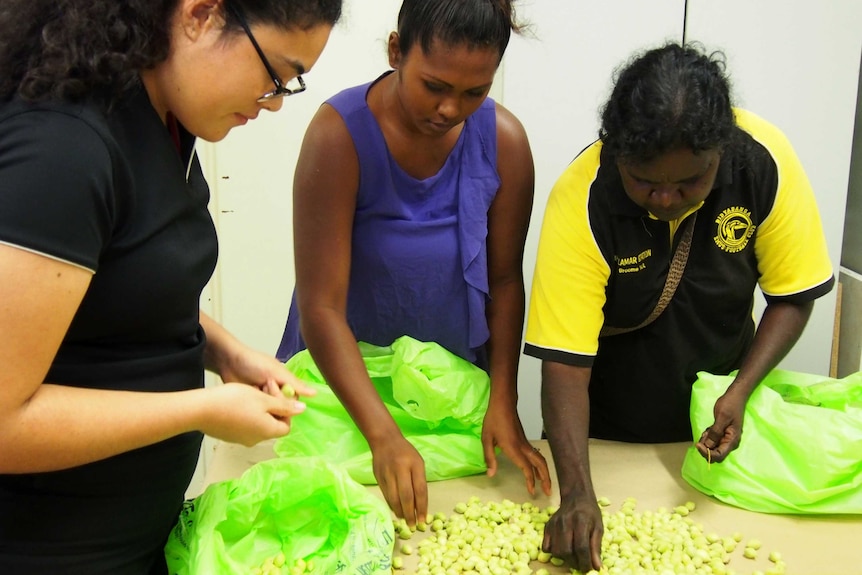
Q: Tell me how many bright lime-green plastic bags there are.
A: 3